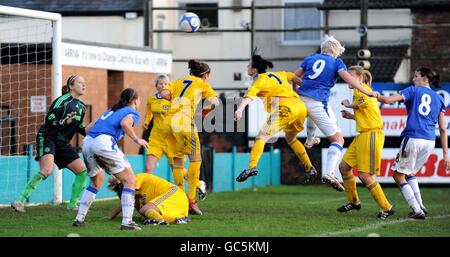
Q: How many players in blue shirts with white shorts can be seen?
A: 3